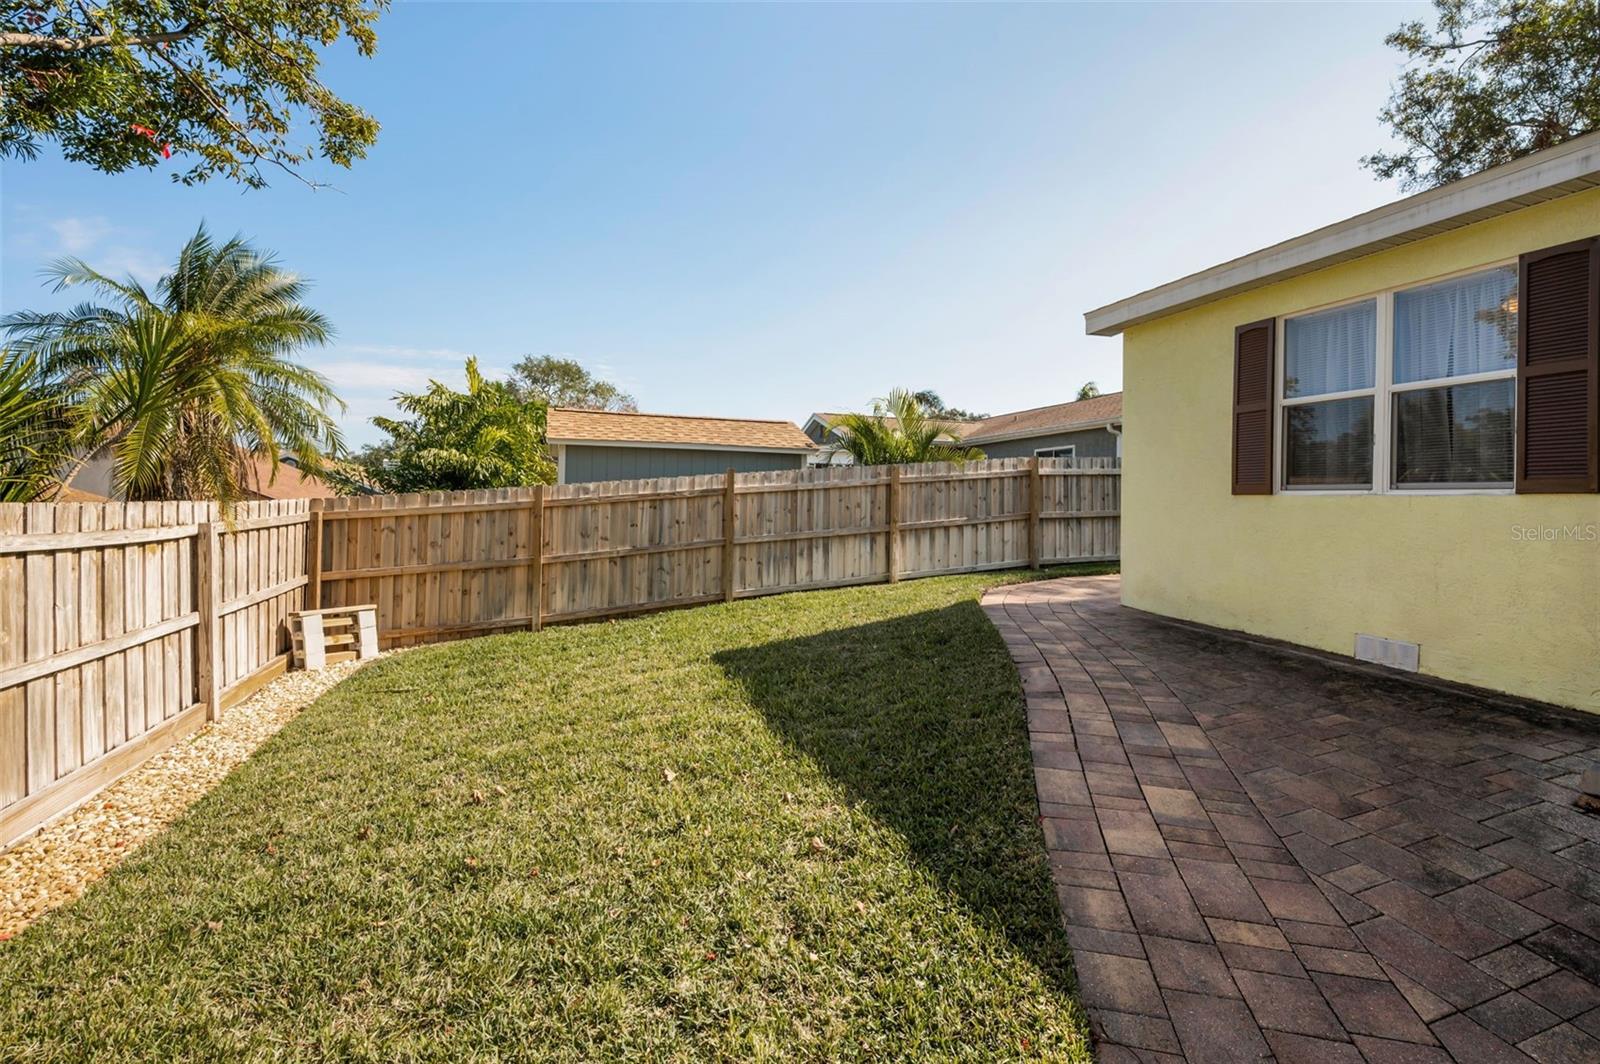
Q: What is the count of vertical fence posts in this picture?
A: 6